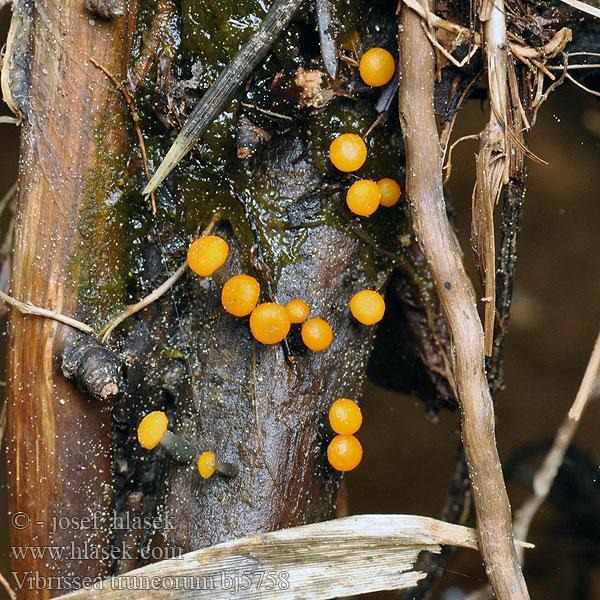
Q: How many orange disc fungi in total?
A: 14